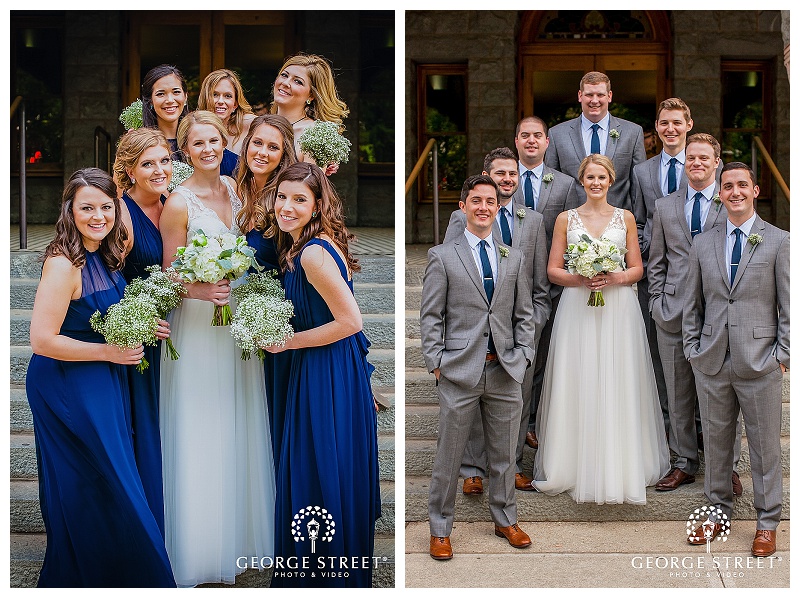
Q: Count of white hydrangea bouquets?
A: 2